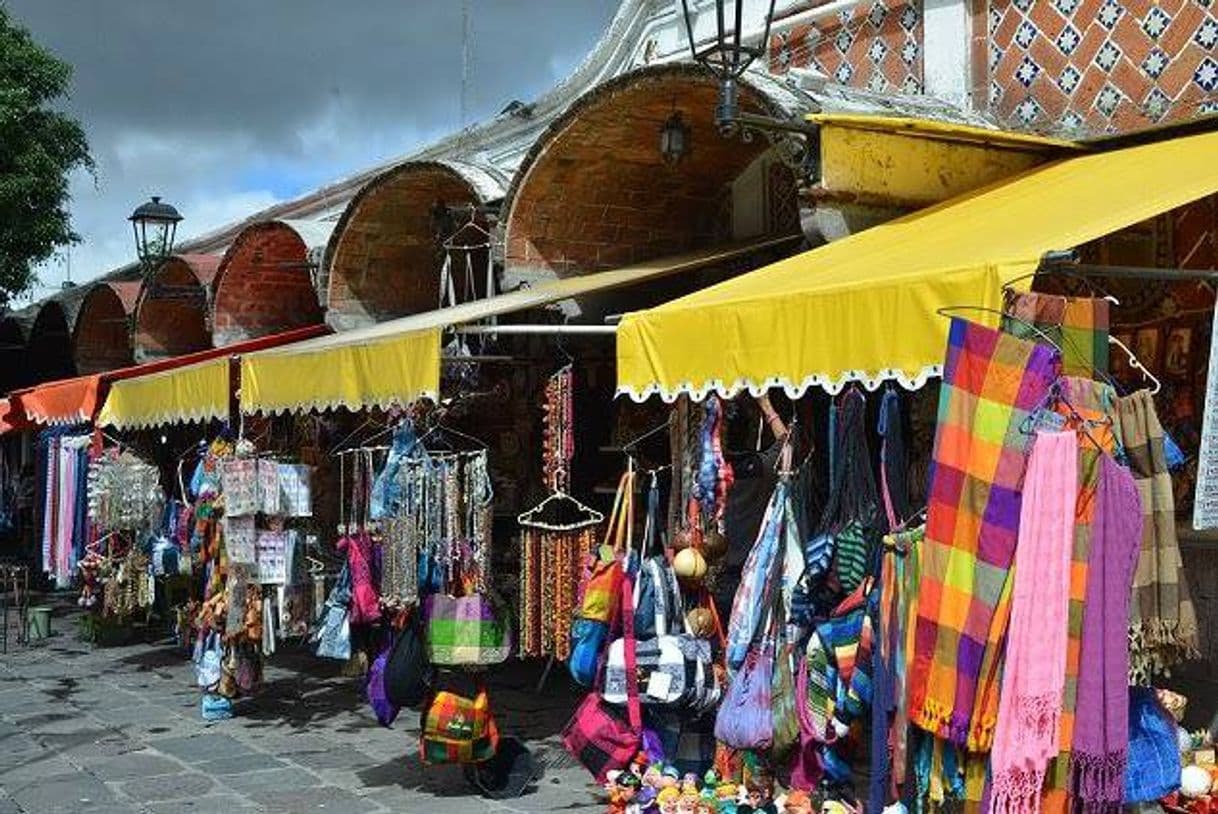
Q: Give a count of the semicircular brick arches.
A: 7